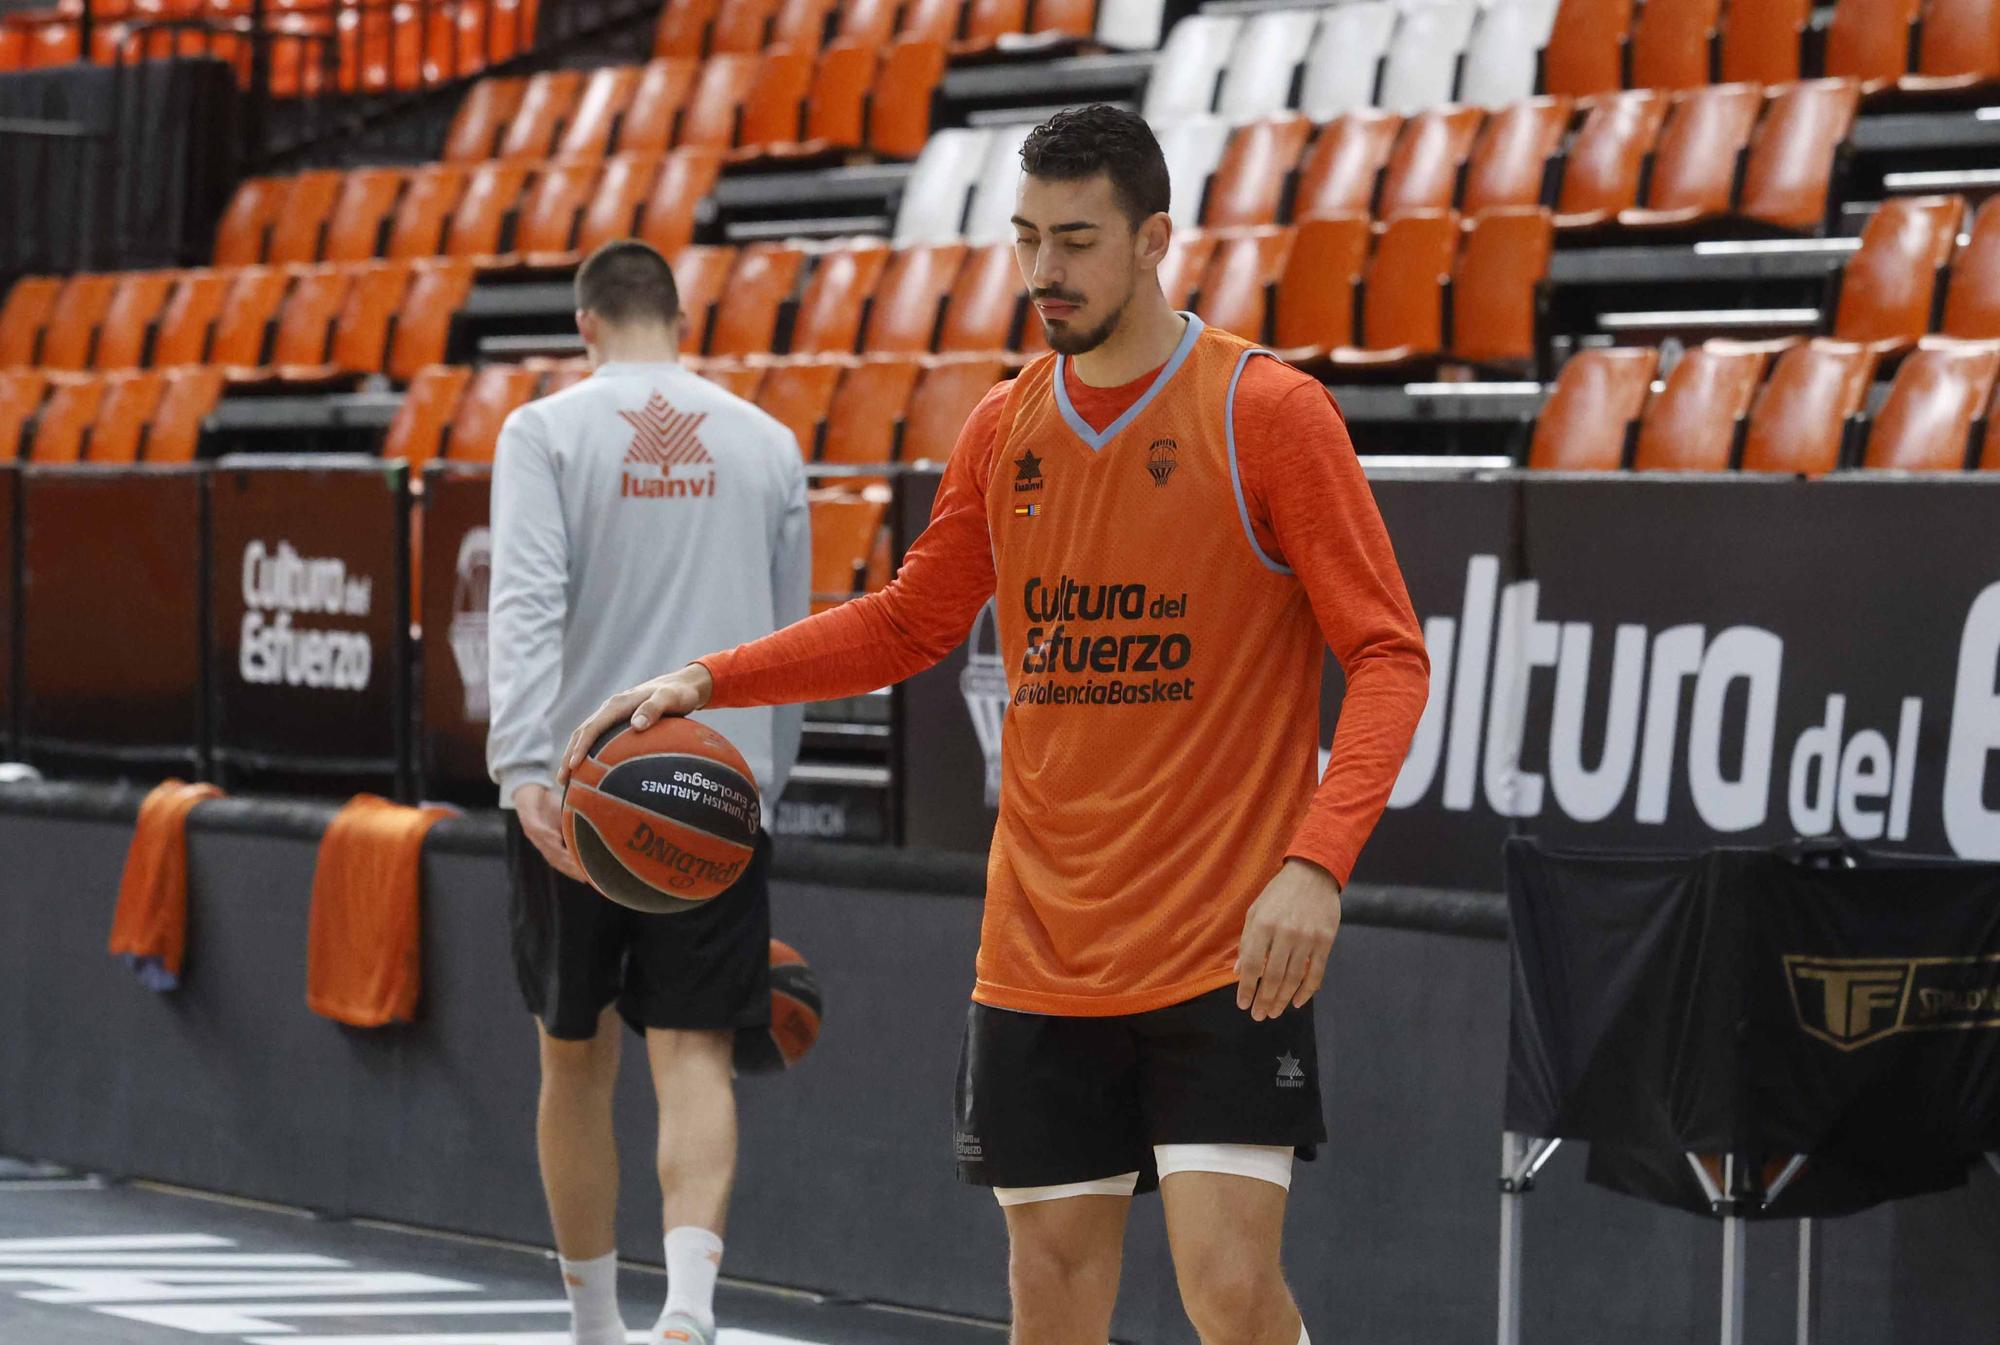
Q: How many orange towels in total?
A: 2